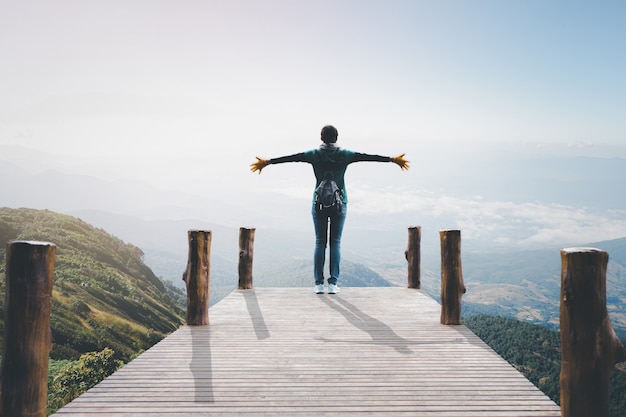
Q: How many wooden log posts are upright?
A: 6